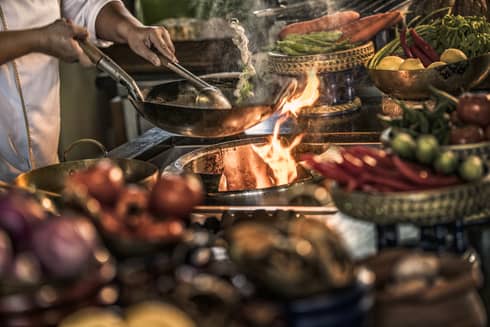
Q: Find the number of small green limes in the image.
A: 4